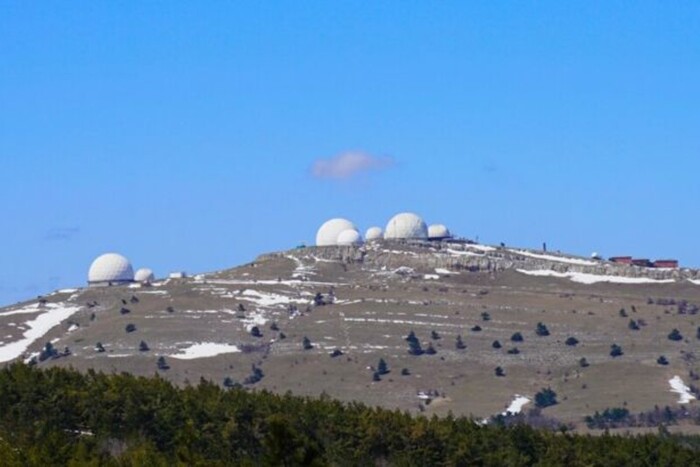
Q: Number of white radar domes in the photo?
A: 7